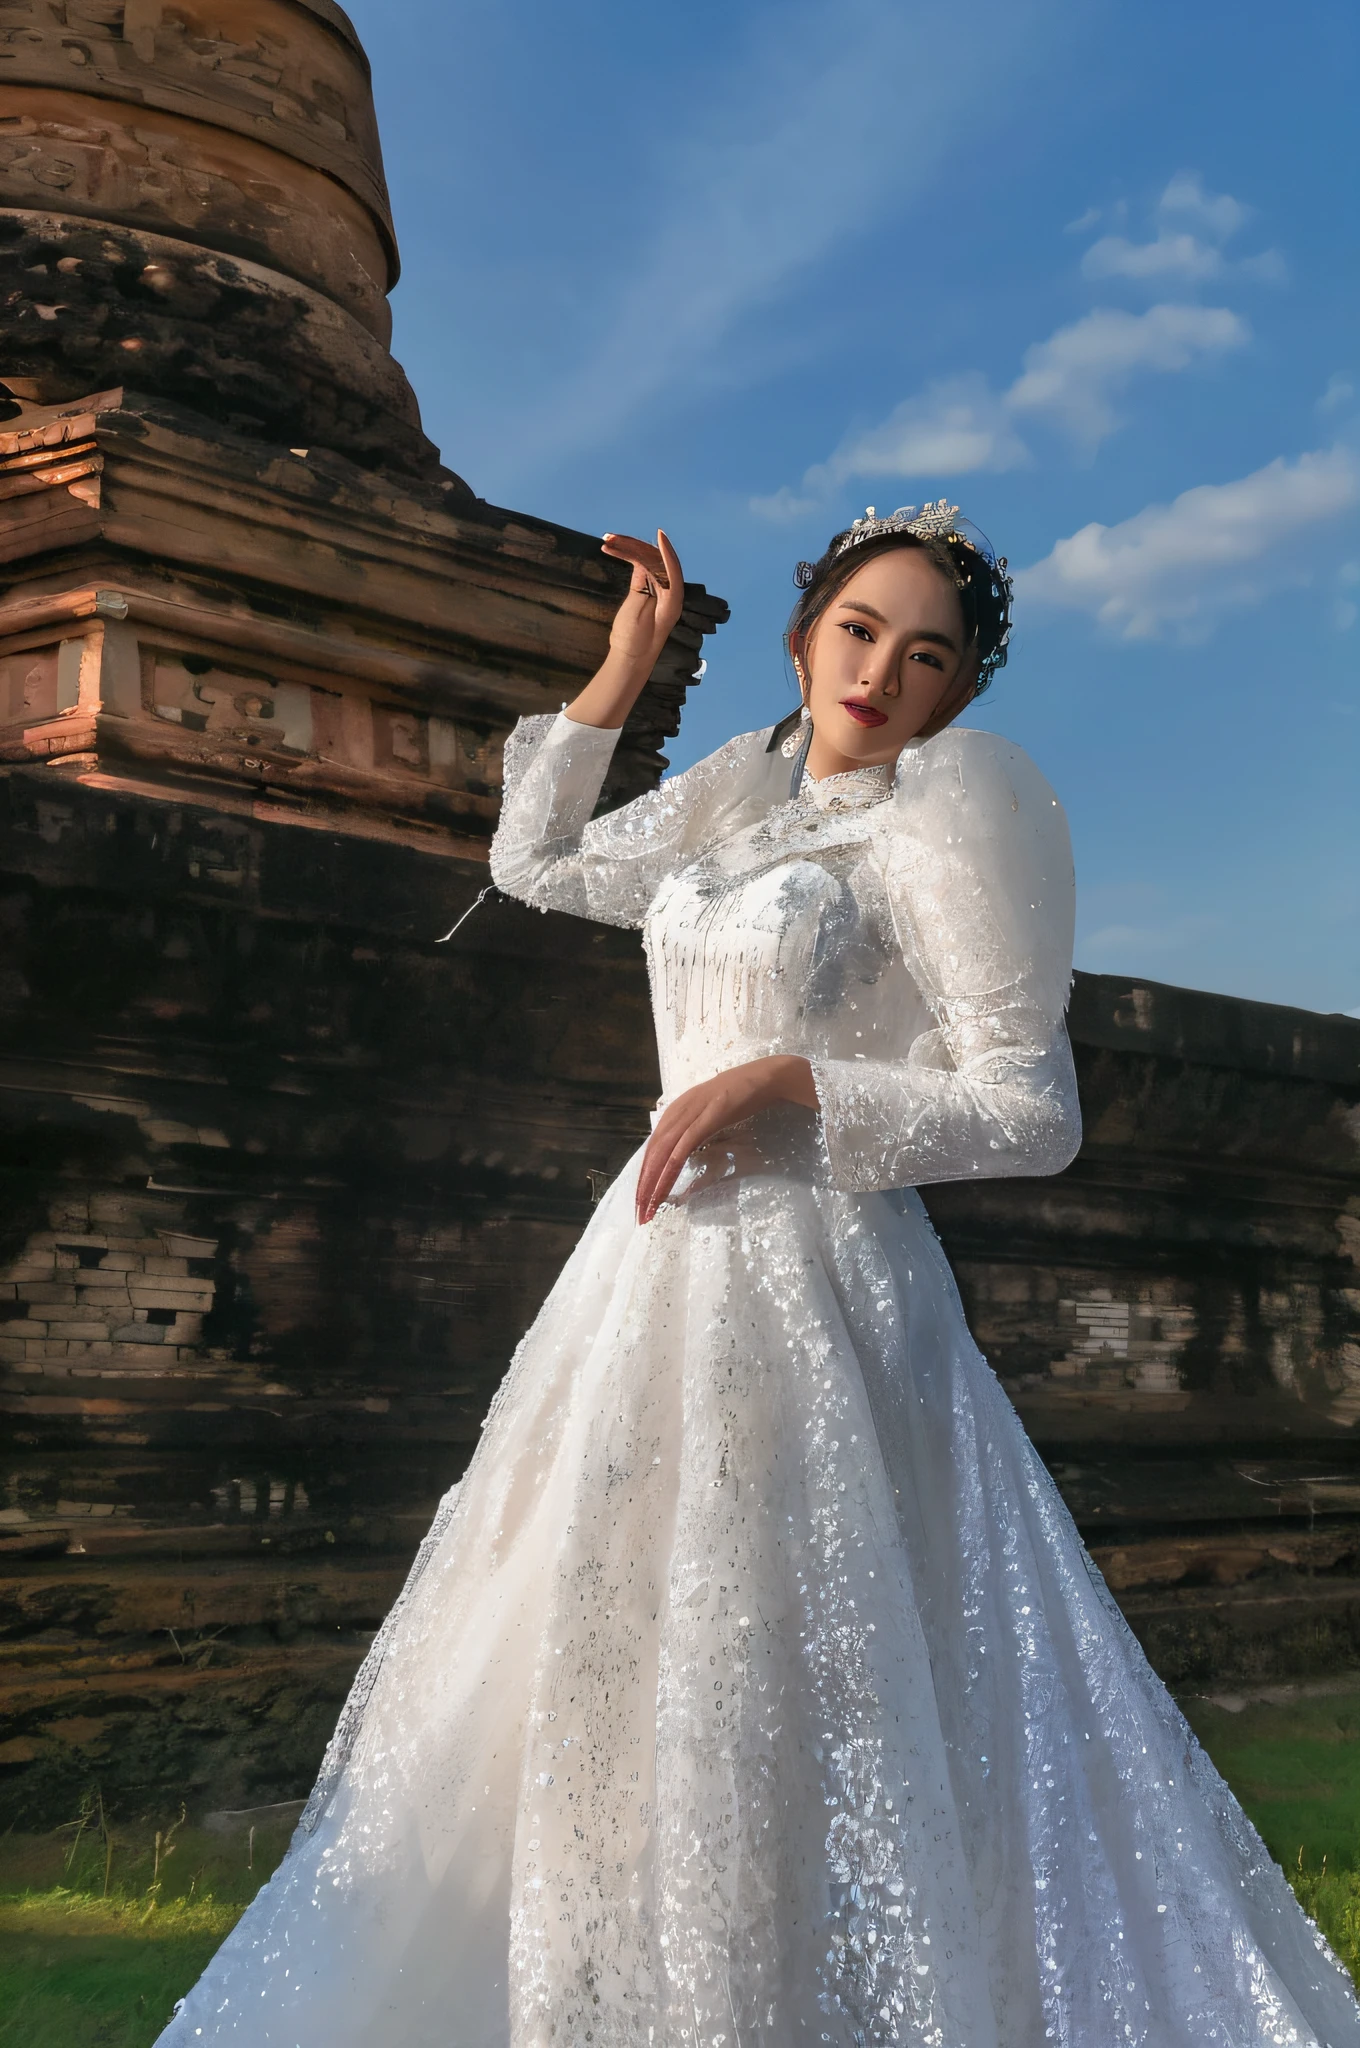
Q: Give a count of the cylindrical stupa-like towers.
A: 1